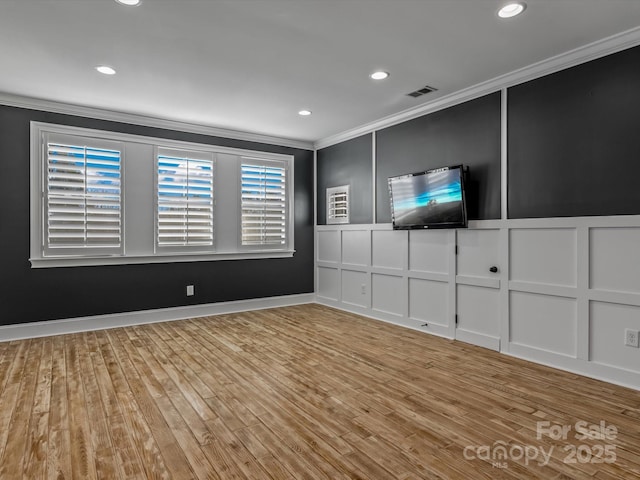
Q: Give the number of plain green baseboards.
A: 0